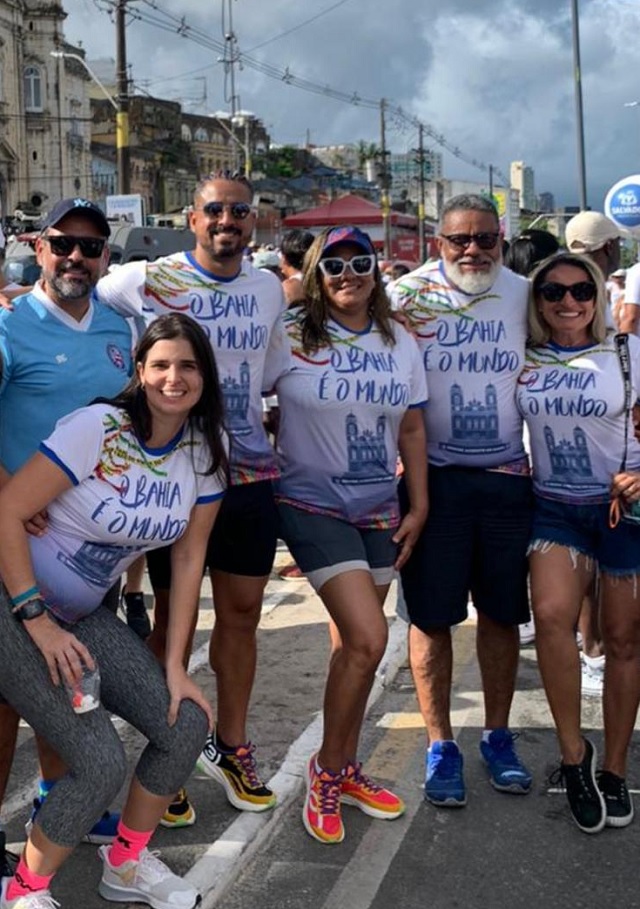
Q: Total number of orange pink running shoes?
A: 2